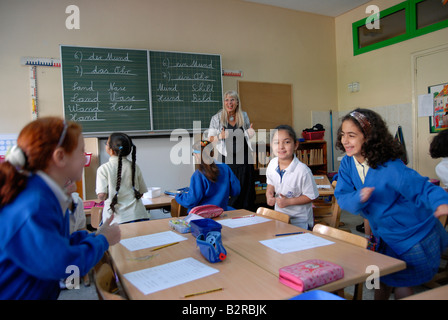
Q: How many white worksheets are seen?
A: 4